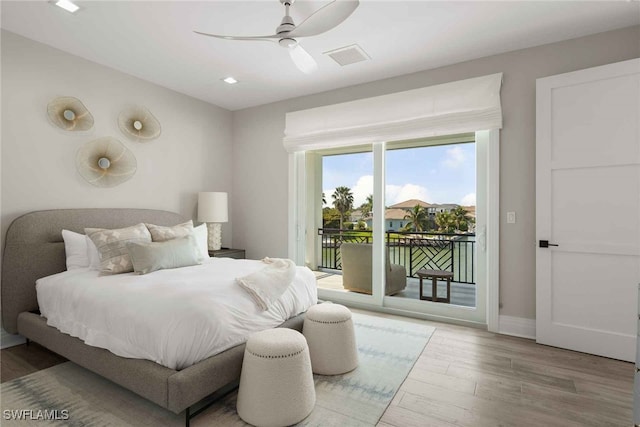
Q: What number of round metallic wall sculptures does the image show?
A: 3